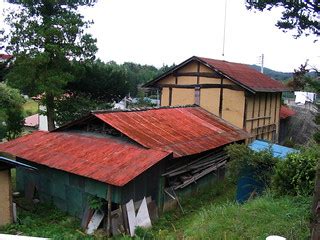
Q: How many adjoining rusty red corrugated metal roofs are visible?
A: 2